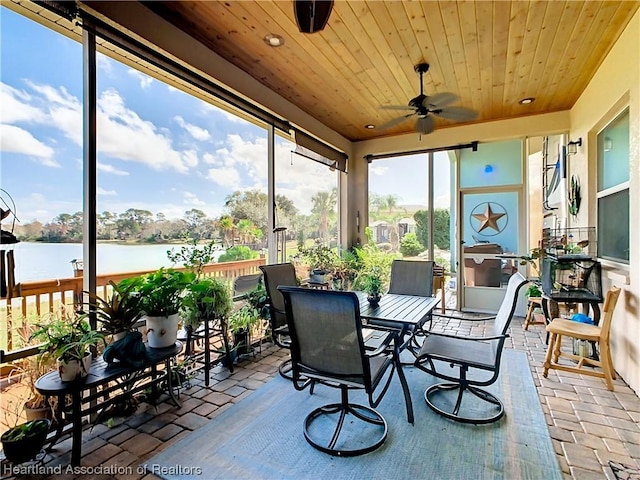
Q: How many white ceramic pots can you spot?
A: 2